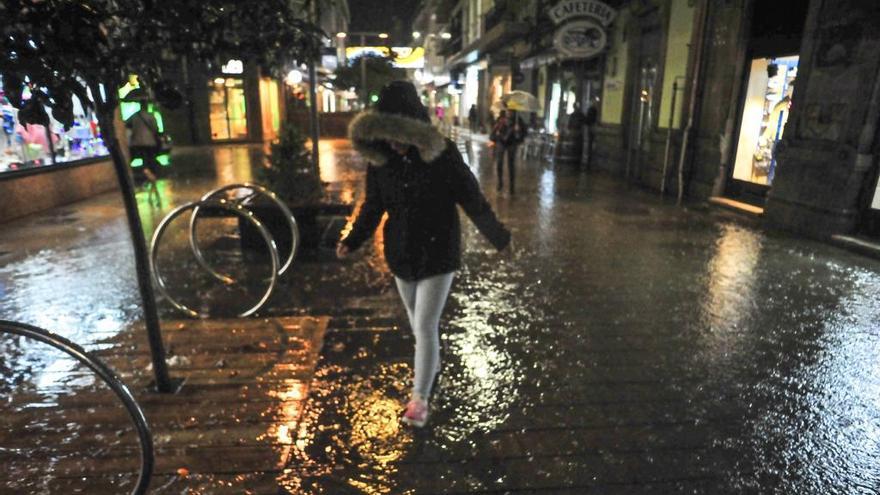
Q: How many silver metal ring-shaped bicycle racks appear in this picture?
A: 3